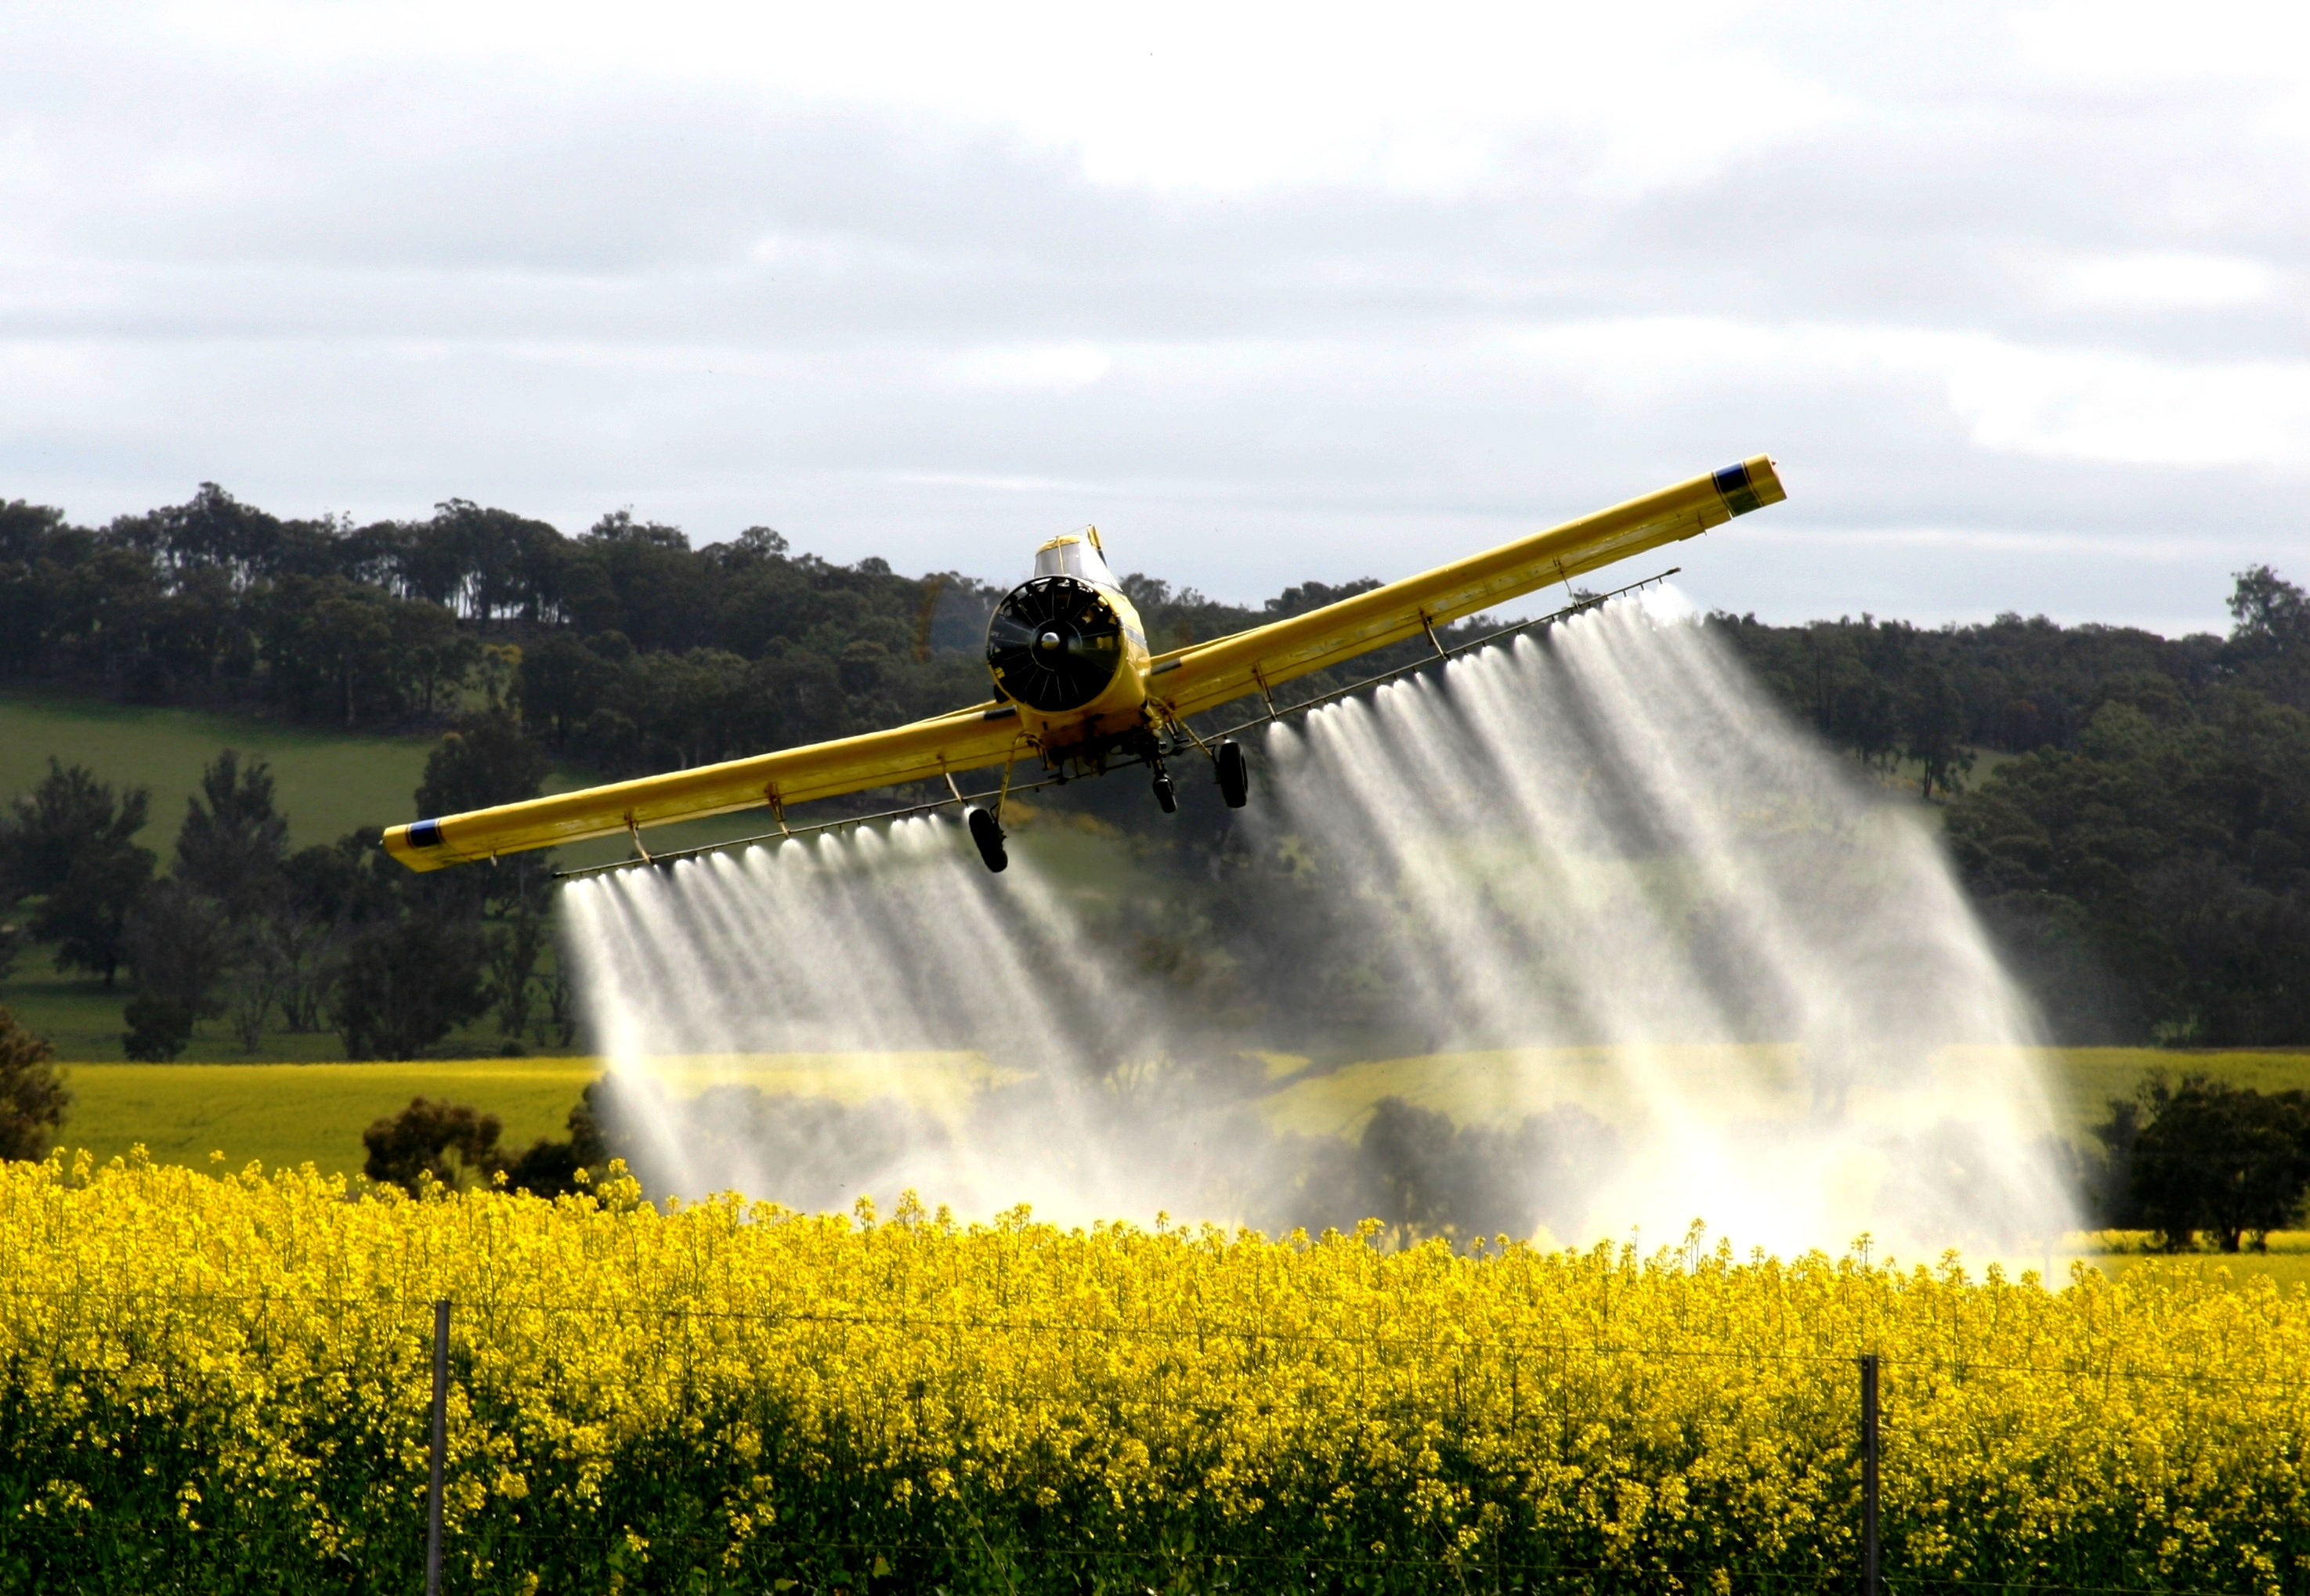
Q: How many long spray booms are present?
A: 2